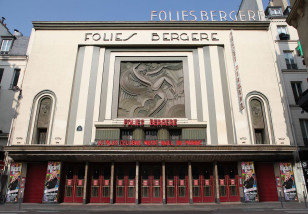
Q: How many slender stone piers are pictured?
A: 6